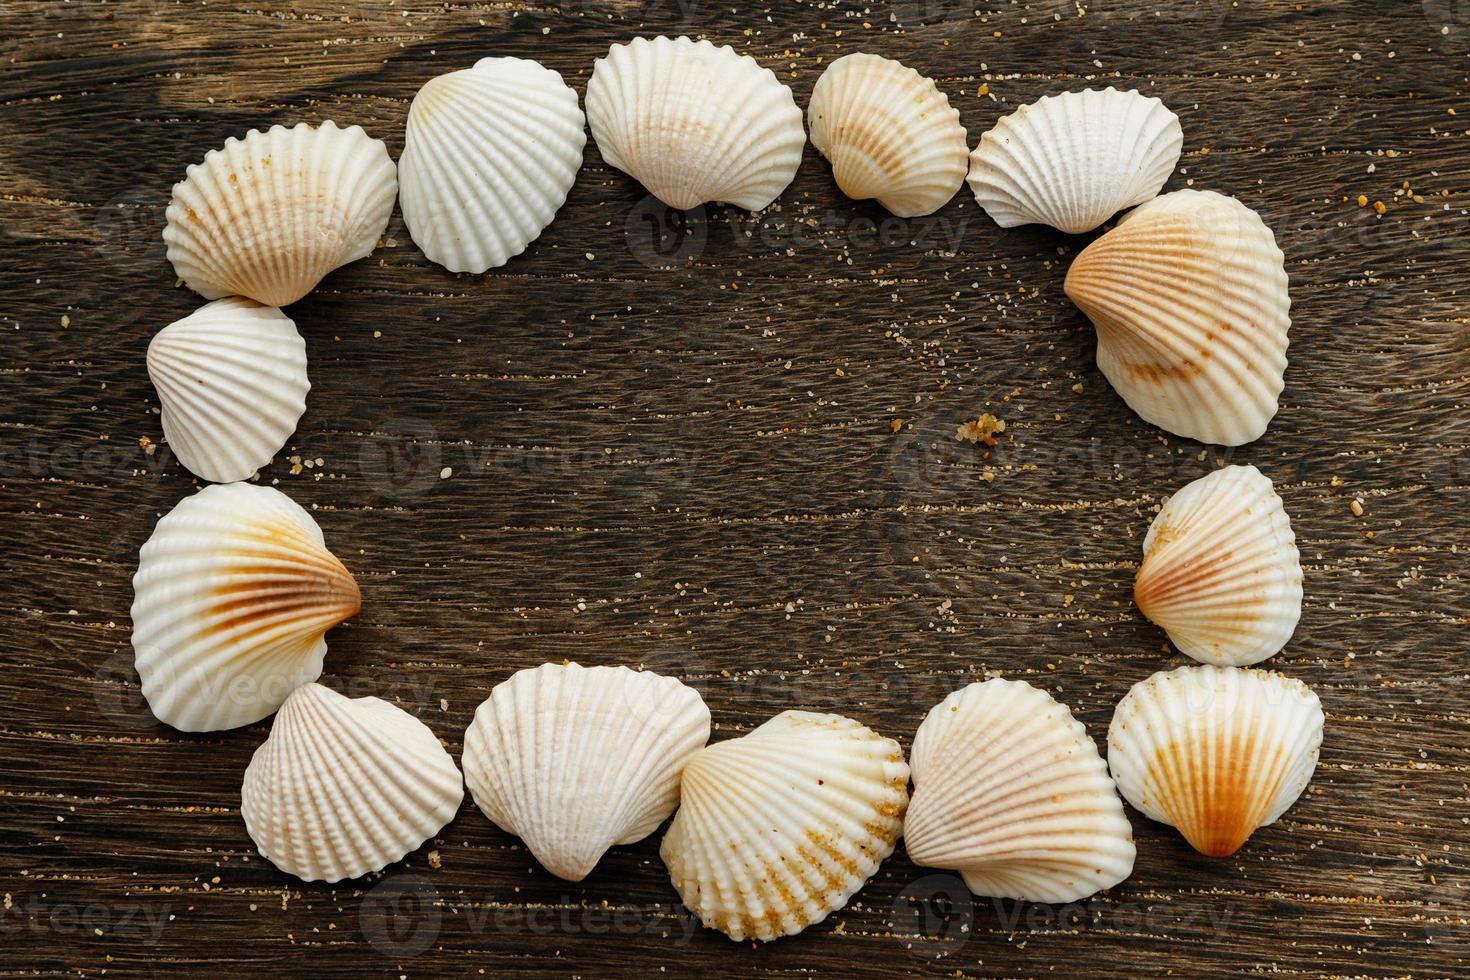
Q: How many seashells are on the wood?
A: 14